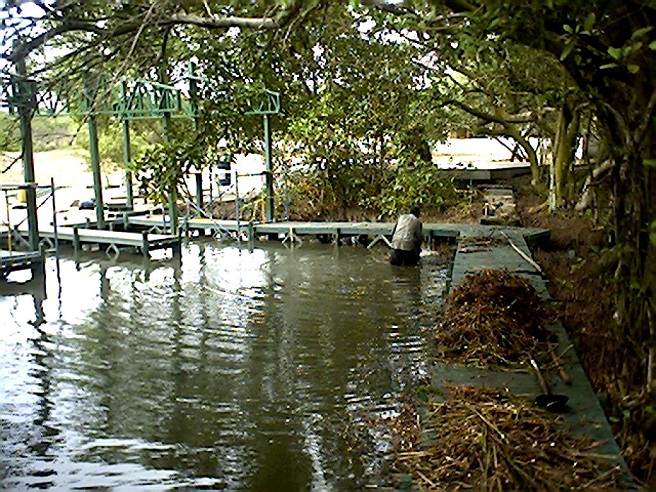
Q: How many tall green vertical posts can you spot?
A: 6